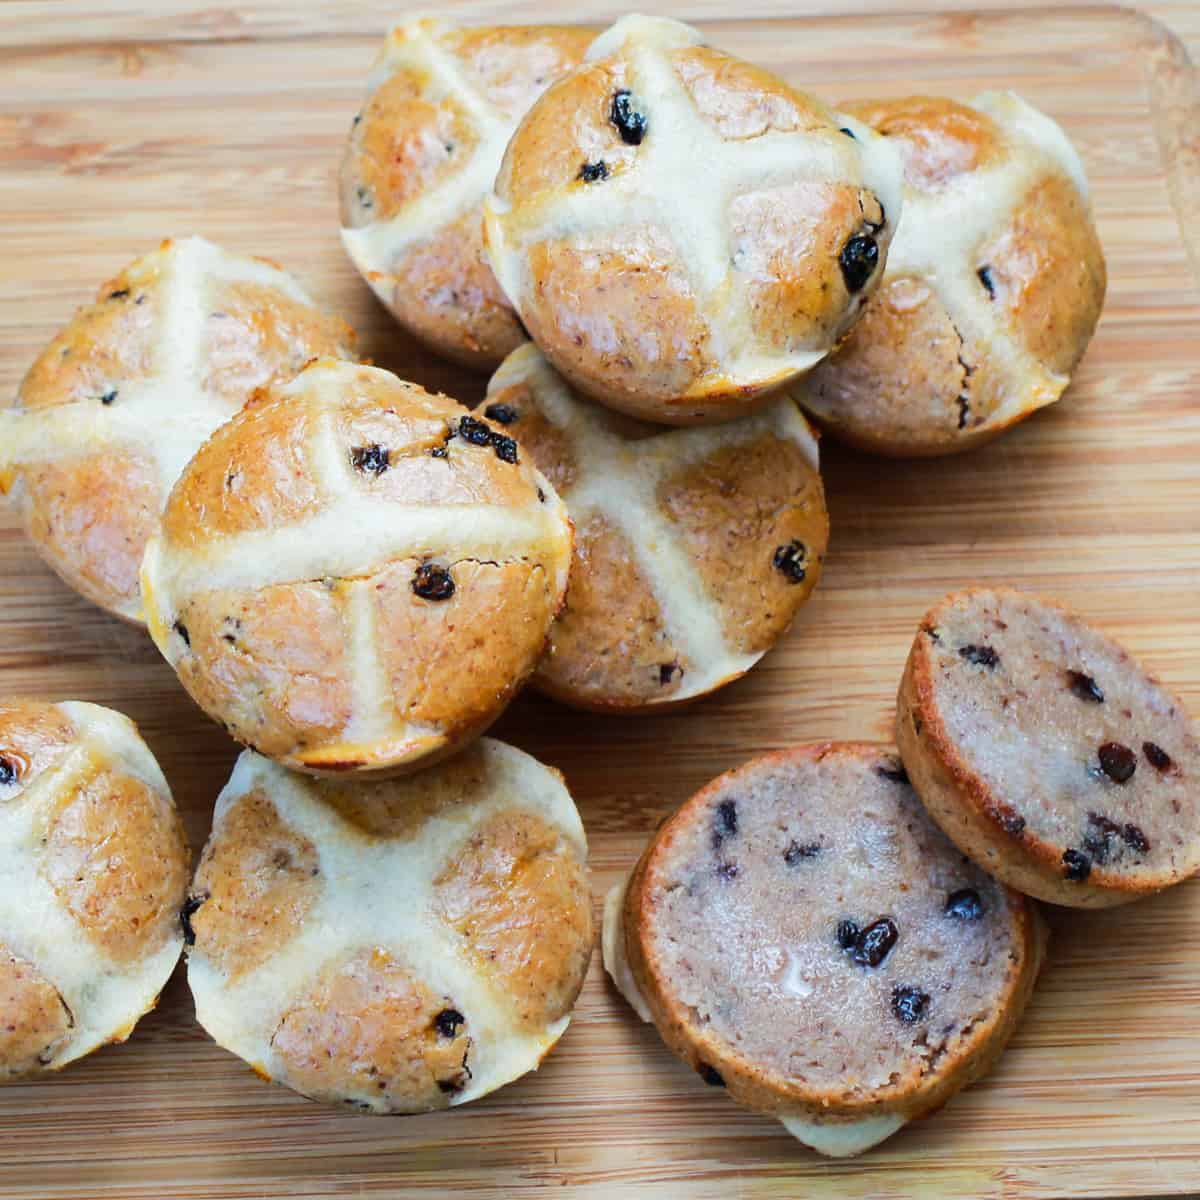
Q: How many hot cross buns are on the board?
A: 9